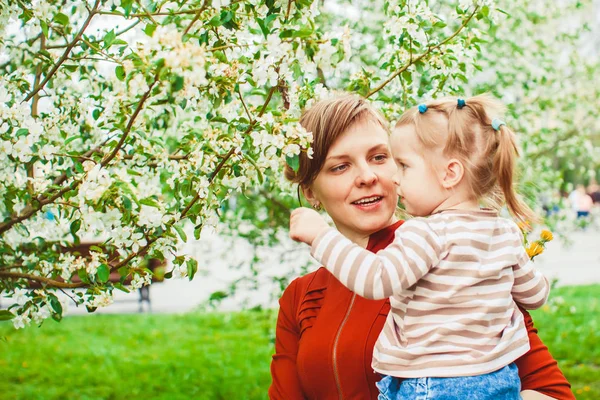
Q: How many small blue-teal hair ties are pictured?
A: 3